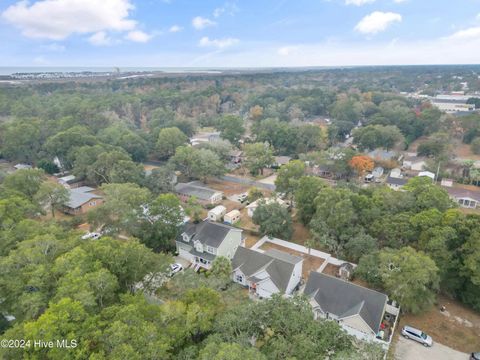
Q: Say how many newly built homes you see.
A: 3